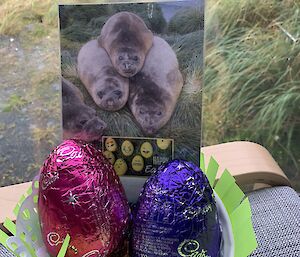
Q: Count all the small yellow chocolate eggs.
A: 7